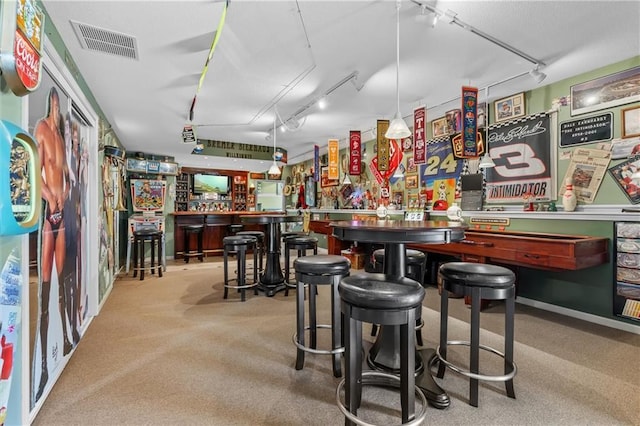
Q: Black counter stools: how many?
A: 11